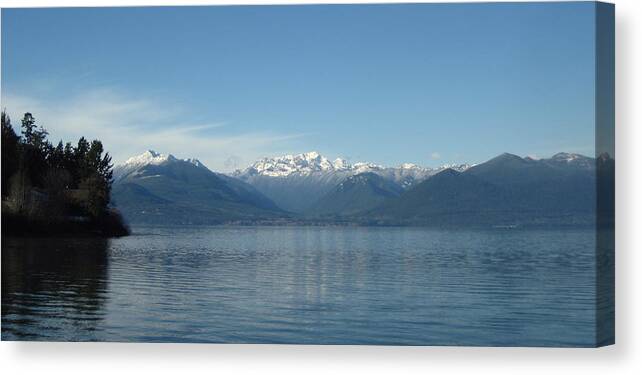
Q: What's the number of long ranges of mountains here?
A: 1